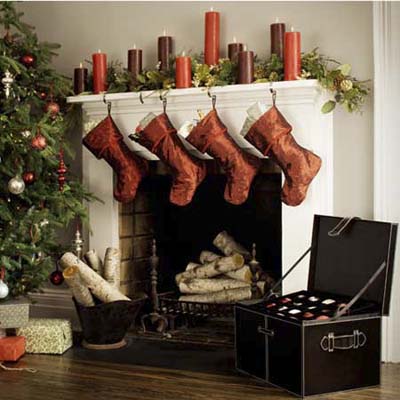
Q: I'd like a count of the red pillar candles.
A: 4